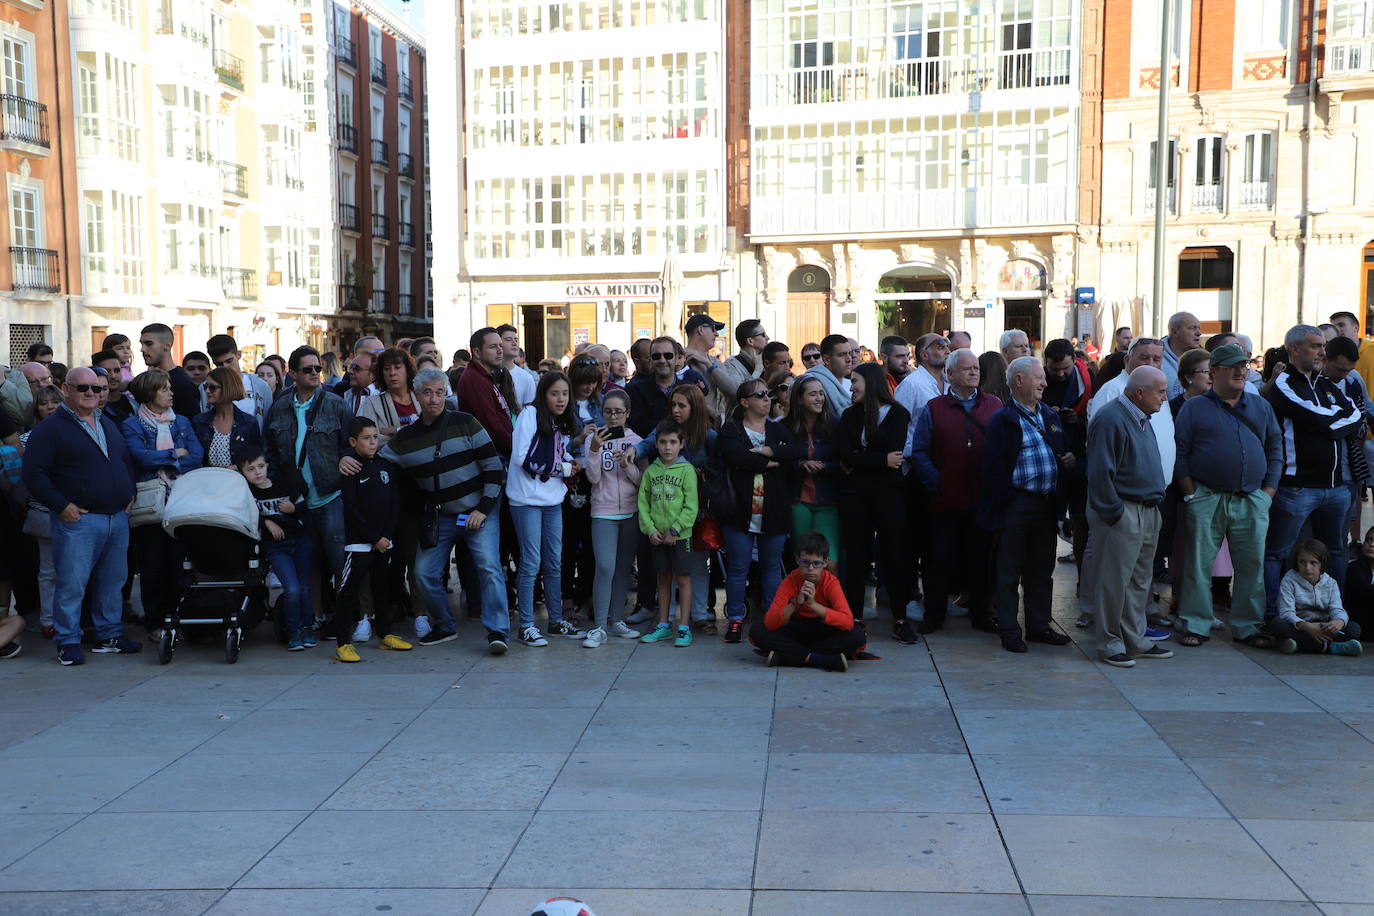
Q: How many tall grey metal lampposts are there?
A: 1